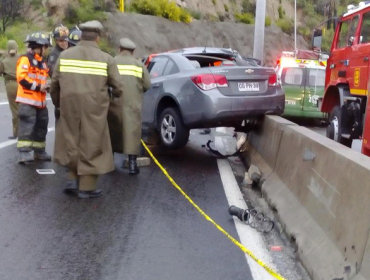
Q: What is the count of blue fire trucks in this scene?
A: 0